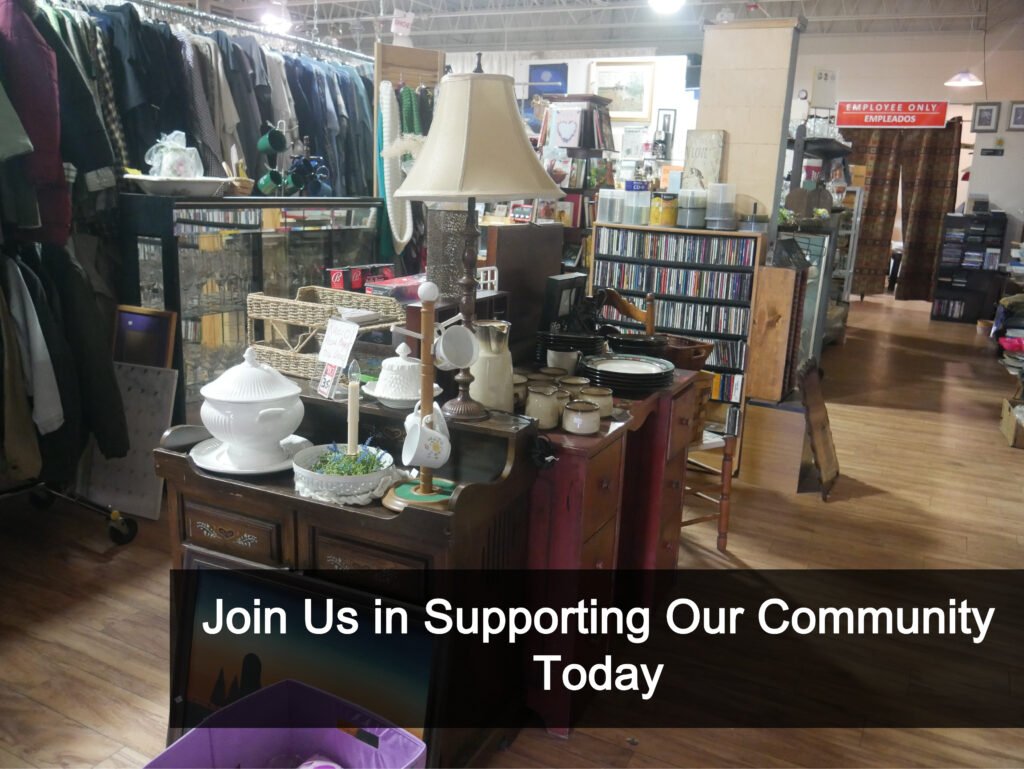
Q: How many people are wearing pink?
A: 0